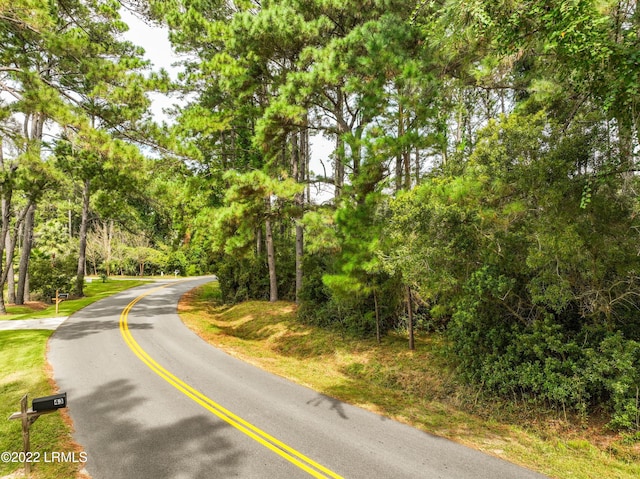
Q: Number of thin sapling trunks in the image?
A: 2